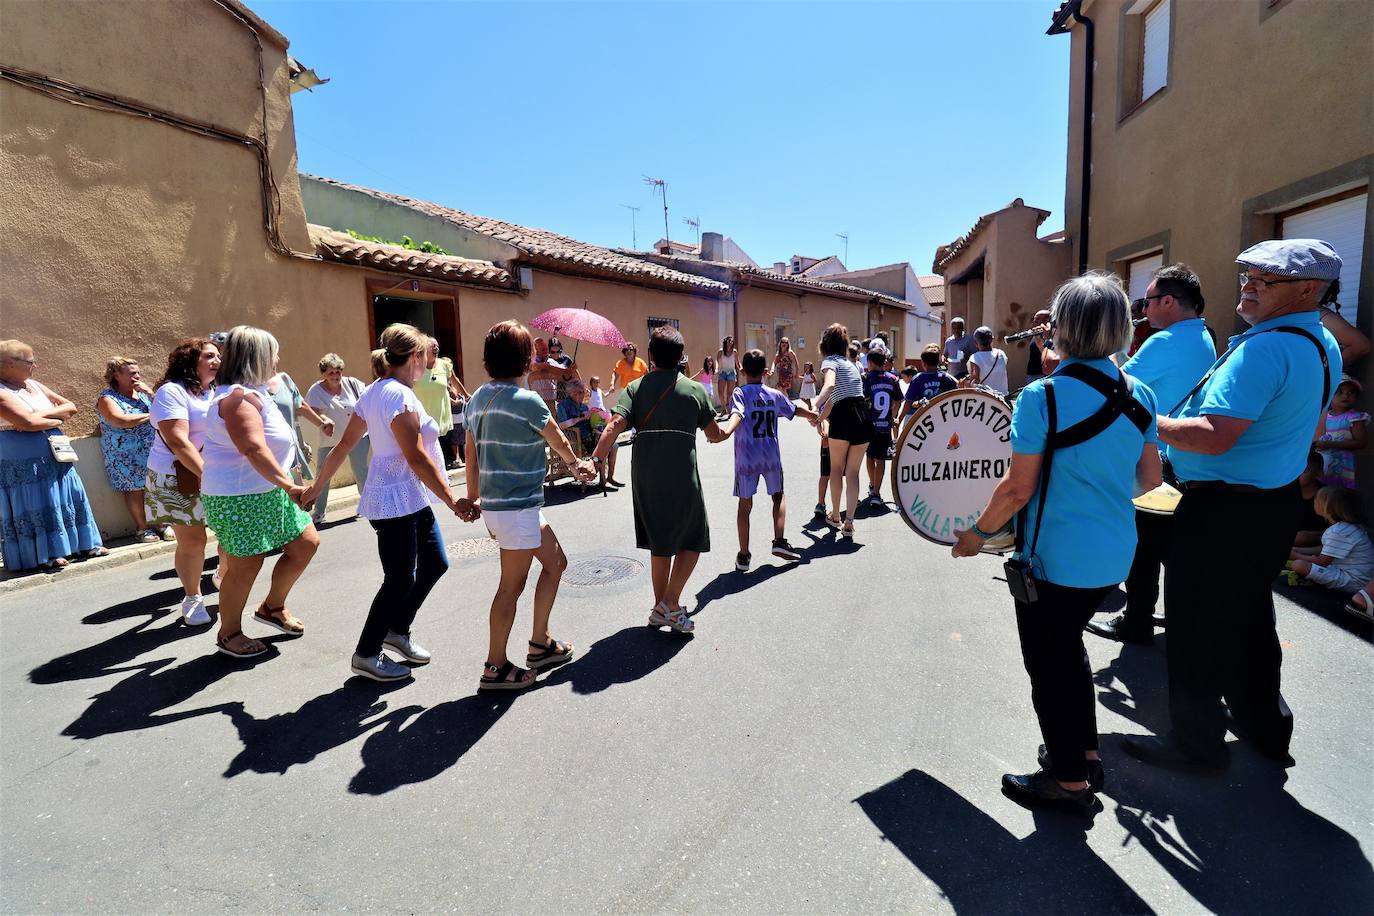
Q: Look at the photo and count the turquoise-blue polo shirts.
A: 3